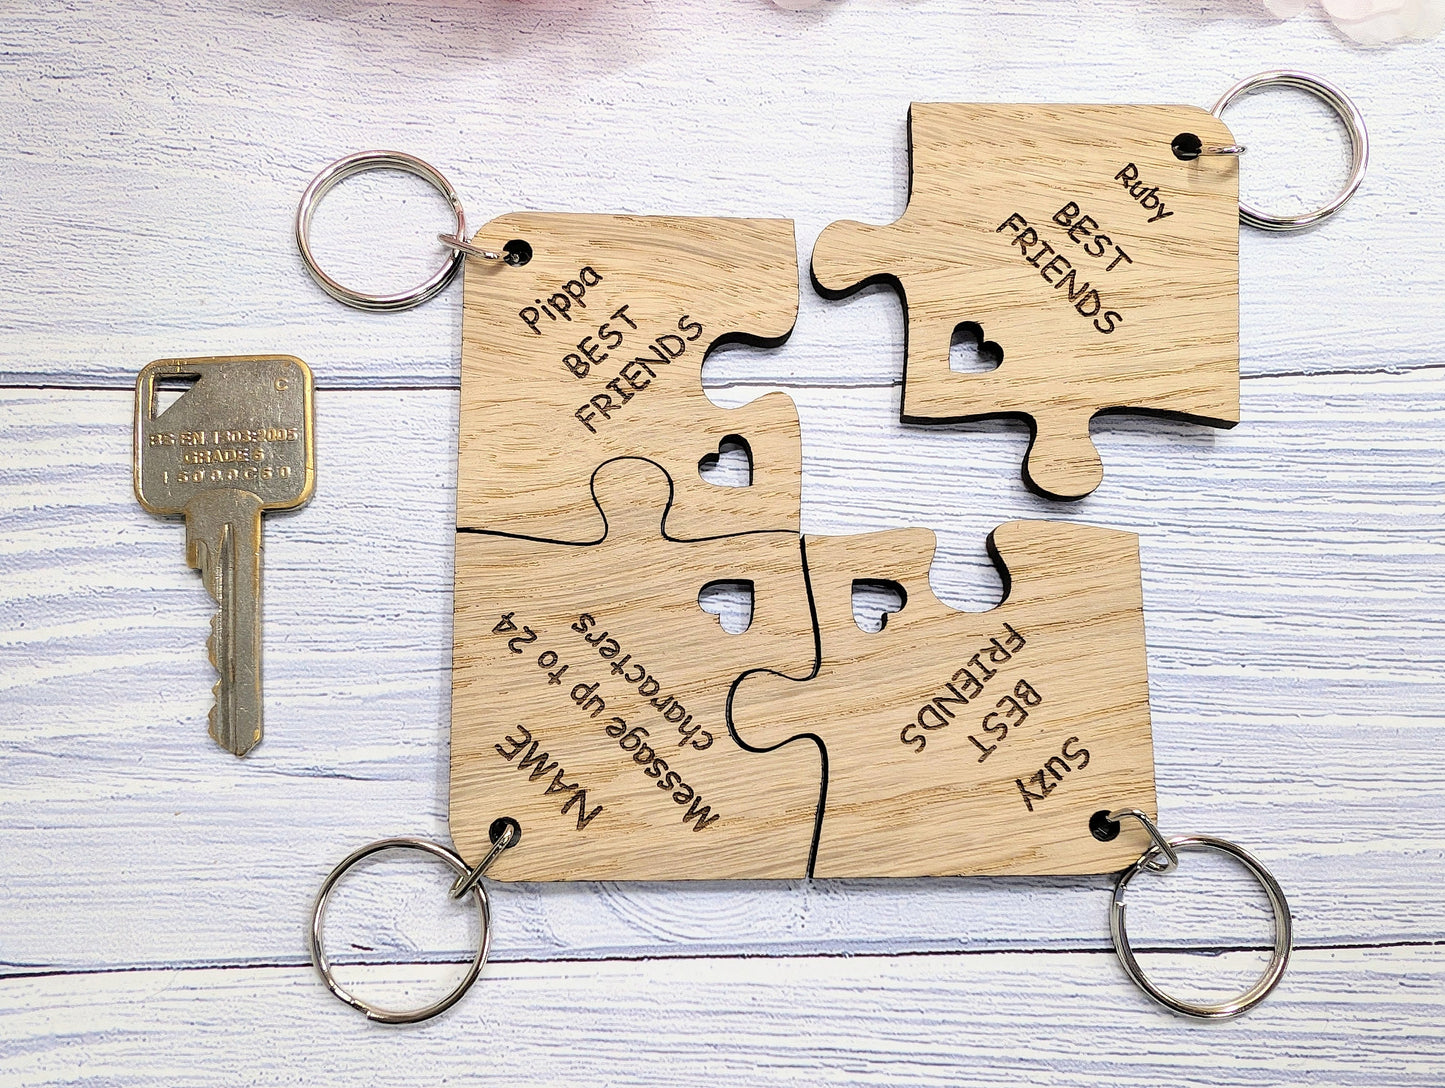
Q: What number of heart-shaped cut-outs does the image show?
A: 4